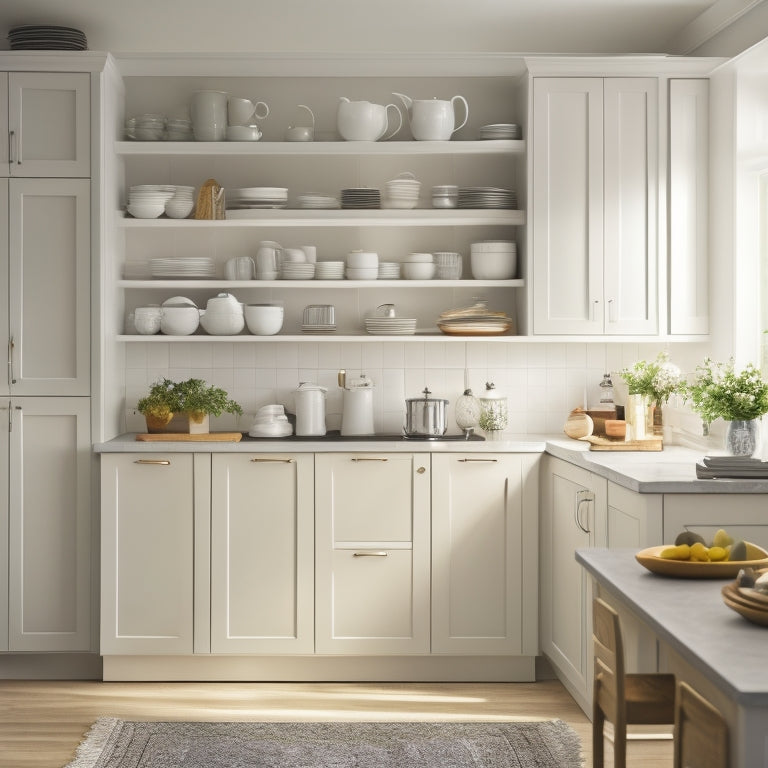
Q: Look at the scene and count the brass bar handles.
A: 5